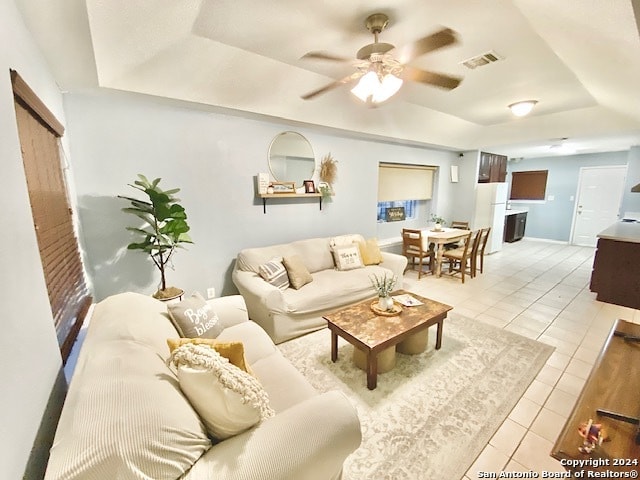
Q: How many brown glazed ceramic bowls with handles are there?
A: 0